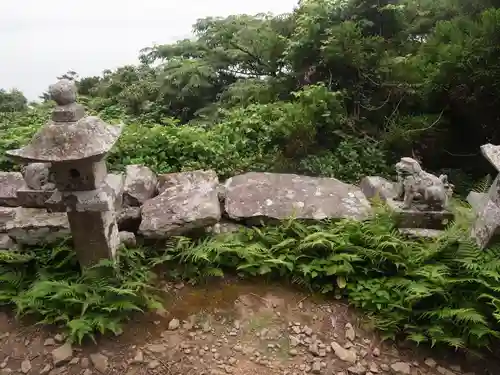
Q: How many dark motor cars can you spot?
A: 0